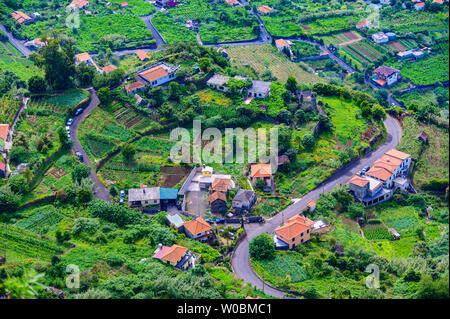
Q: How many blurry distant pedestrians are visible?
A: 0